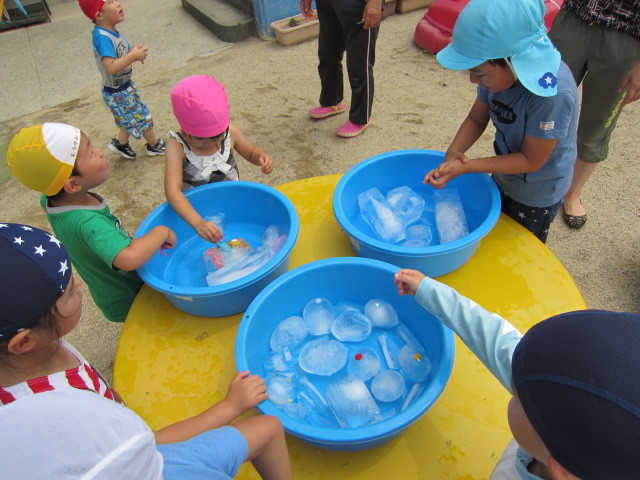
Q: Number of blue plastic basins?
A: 3